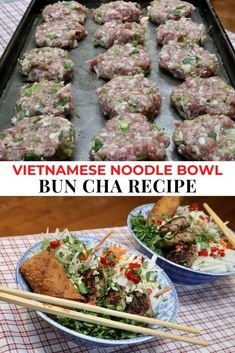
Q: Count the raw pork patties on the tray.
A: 15